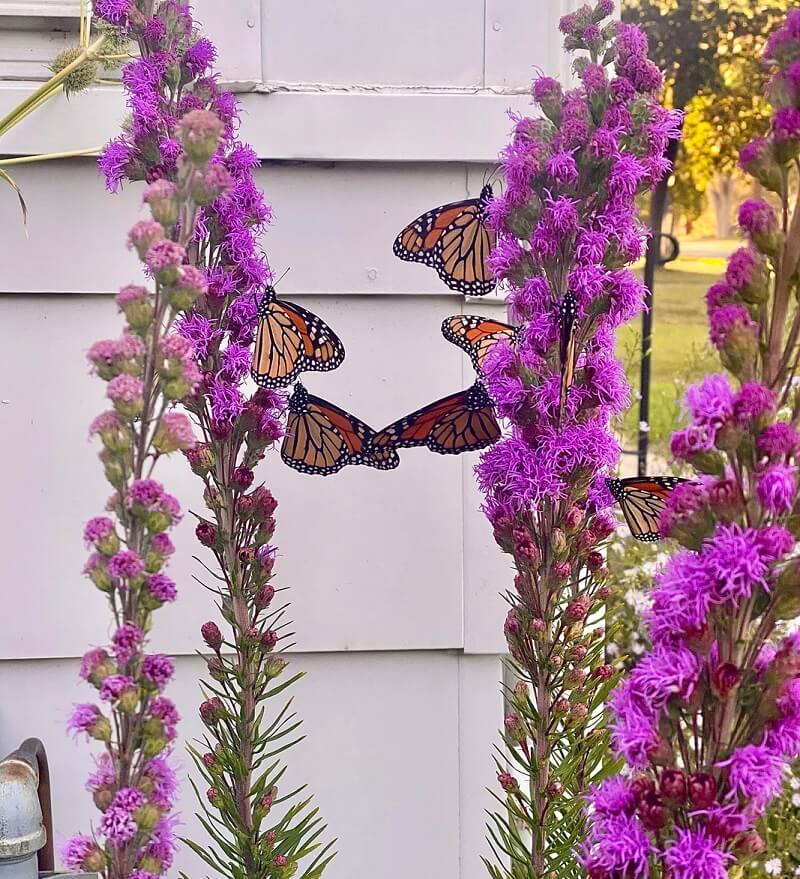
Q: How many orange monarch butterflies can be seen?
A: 7